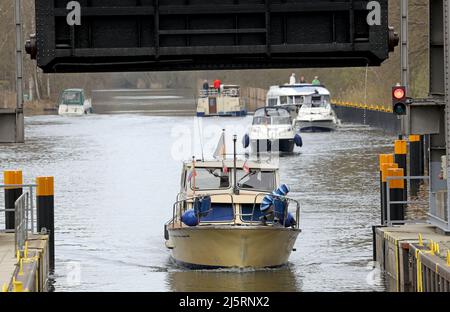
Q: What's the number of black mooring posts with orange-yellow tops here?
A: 7